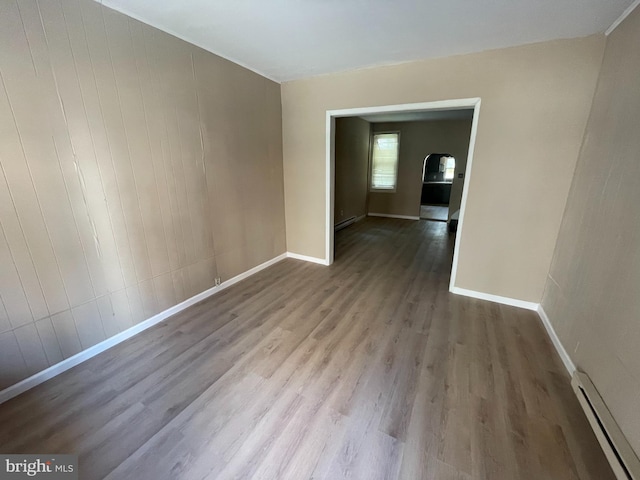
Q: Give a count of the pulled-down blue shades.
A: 0